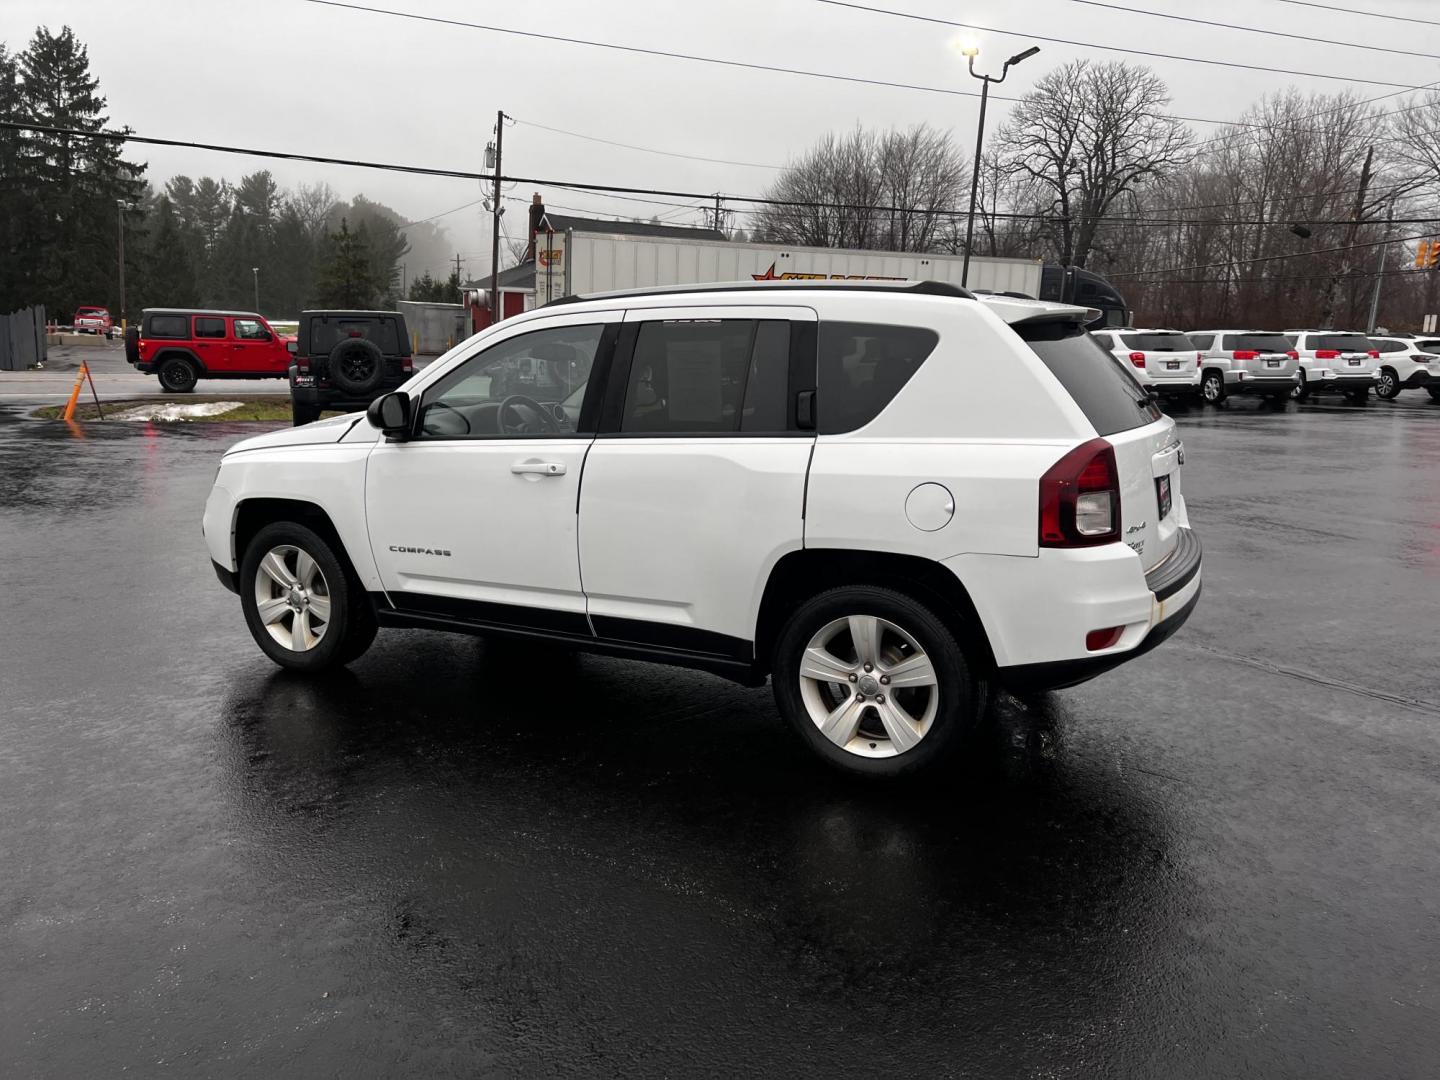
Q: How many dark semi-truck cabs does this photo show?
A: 1